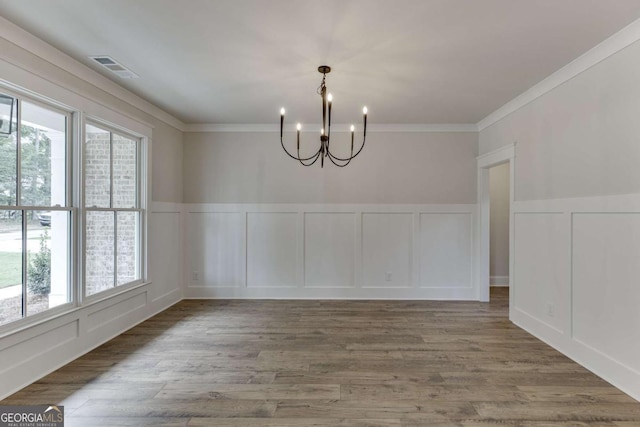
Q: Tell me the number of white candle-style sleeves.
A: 0